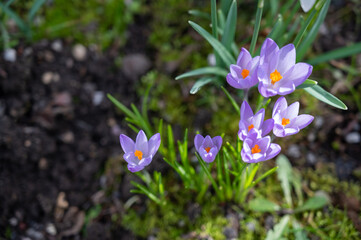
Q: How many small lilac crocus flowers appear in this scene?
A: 7